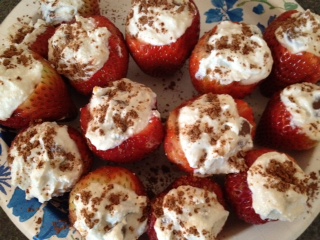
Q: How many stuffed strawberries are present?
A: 14